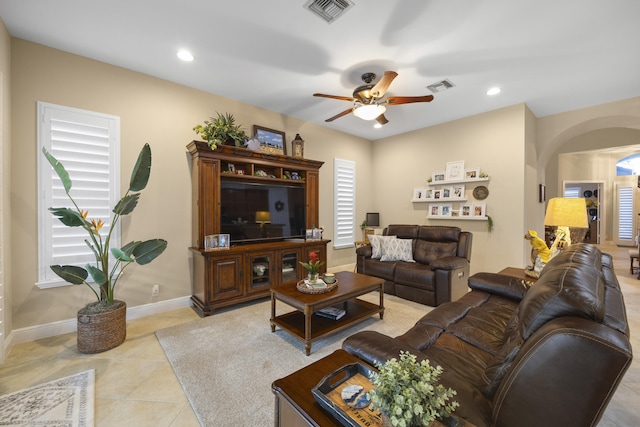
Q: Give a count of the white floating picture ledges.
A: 3